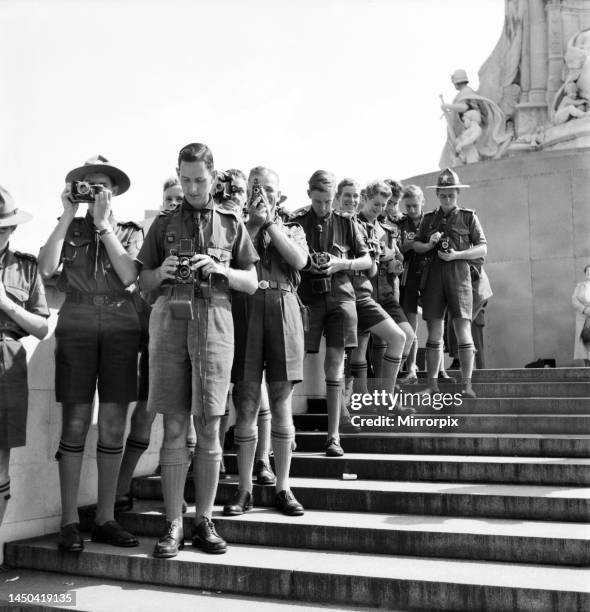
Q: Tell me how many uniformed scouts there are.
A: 12